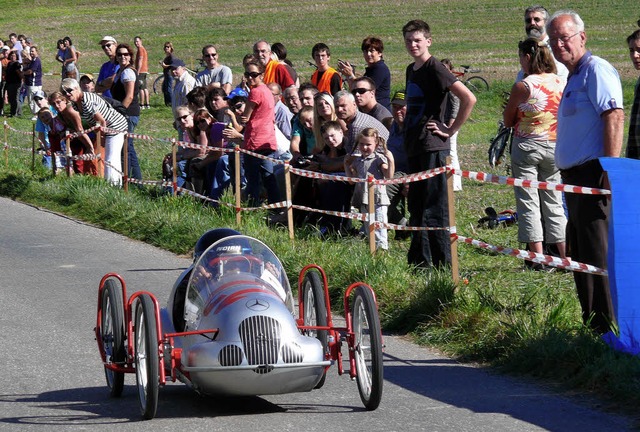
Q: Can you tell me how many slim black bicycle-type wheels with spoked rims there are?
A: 4